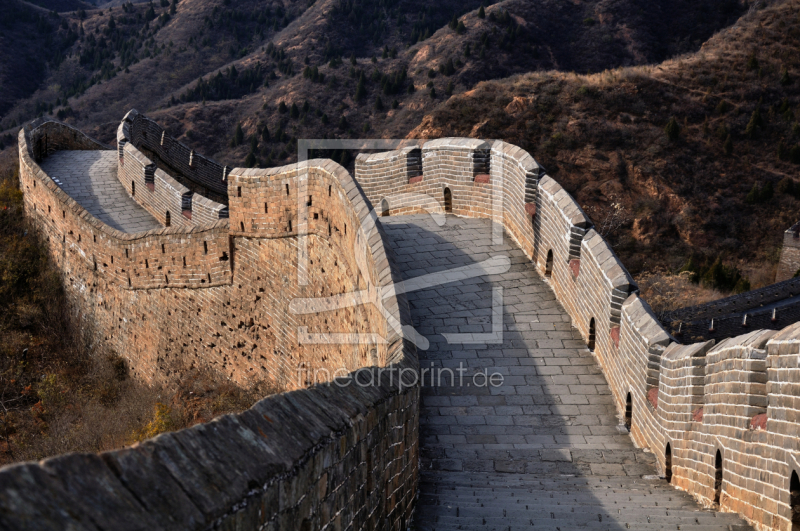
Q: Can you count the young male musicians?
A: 0